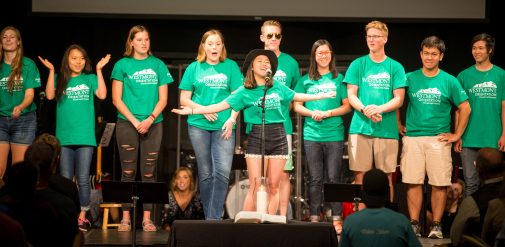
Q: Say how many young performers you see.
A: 10